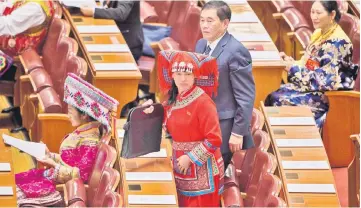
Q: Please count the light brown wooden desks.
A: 5